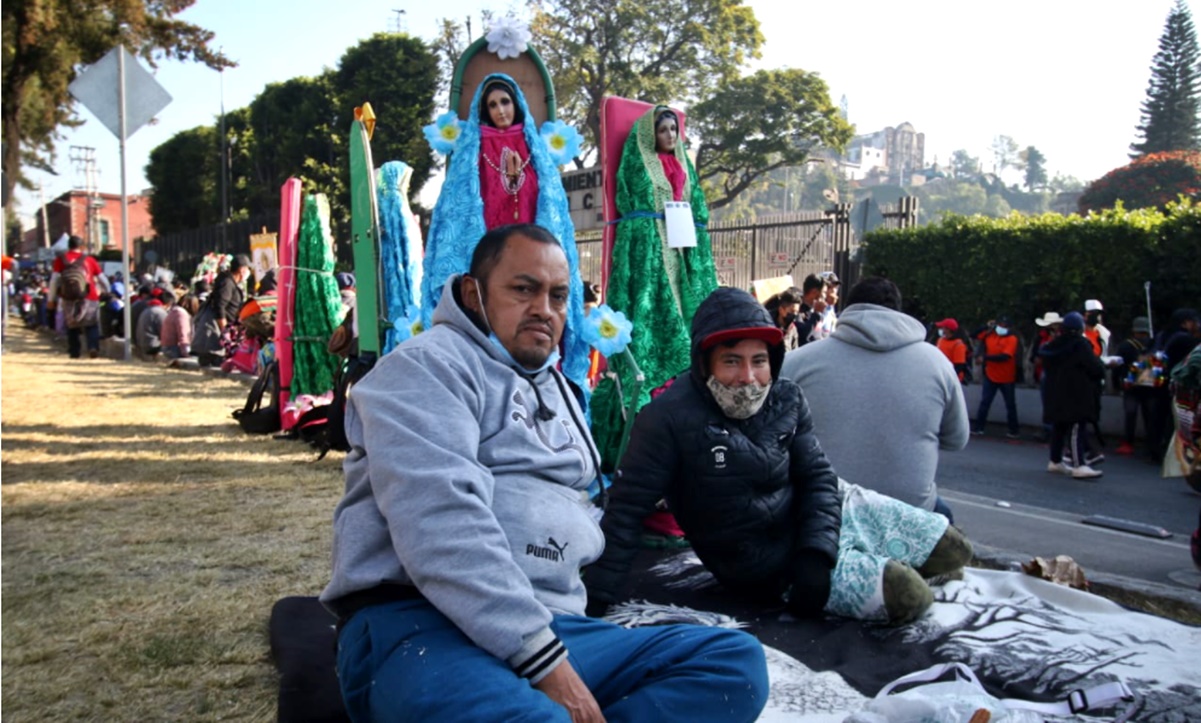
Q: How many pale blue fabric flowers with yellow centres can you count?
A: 4